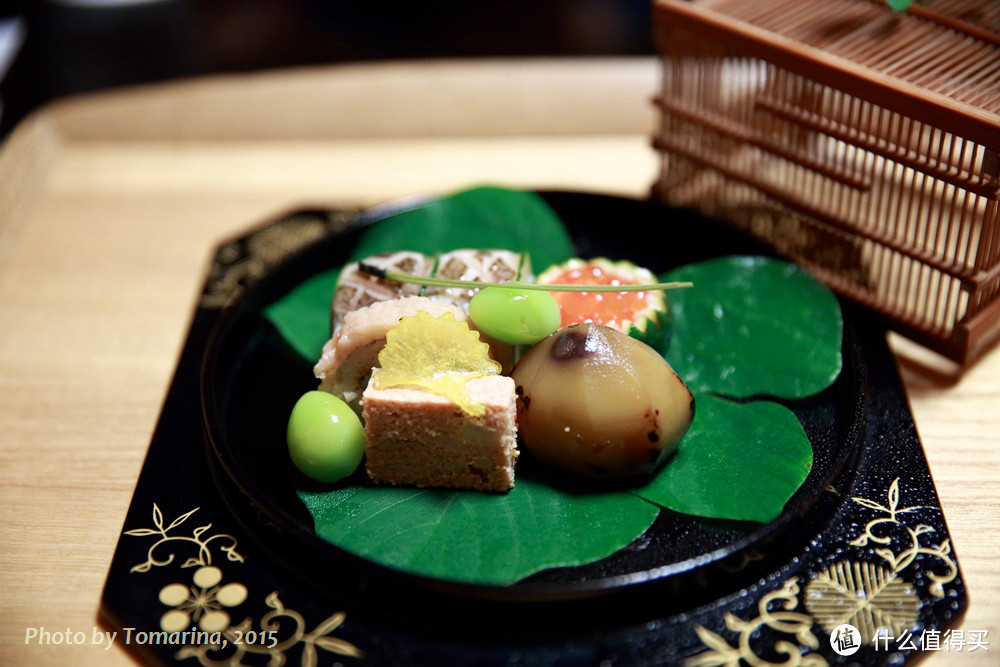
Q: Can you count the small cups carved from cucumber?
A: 1